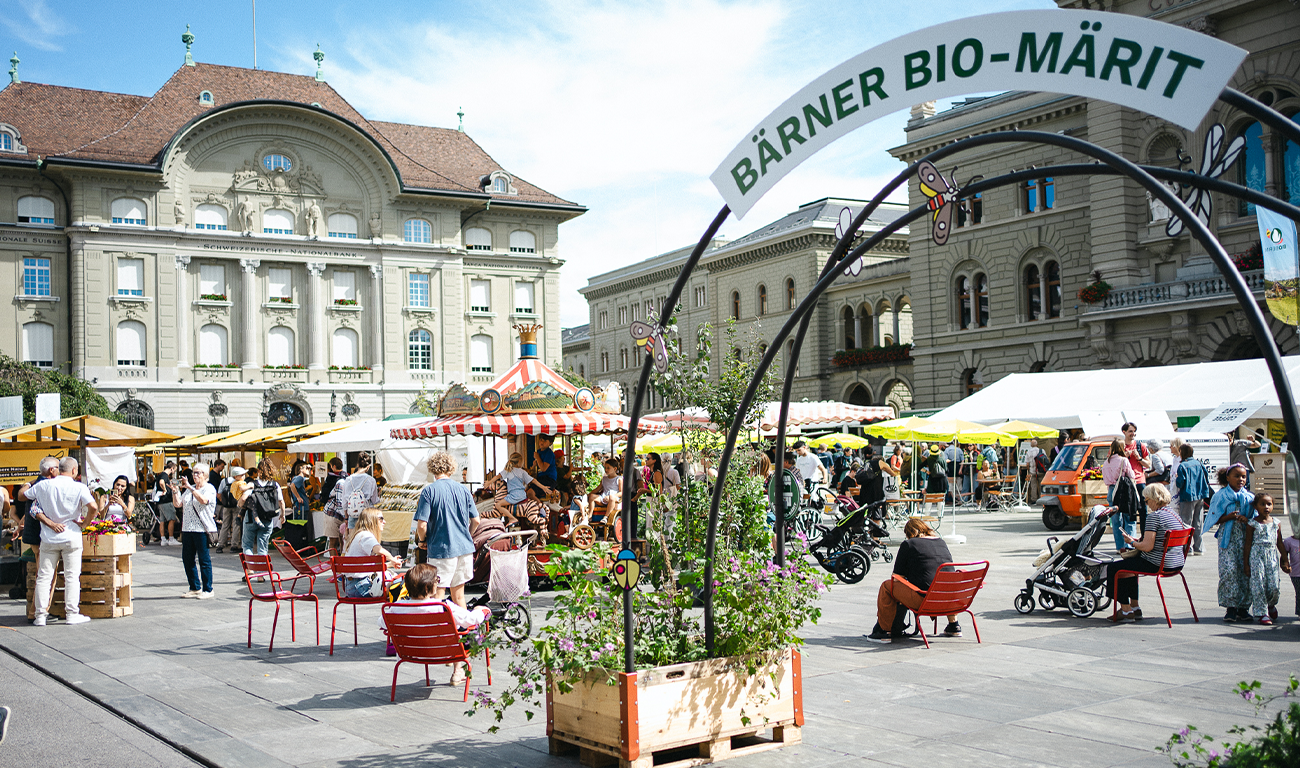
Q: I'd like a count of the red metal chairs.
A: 6